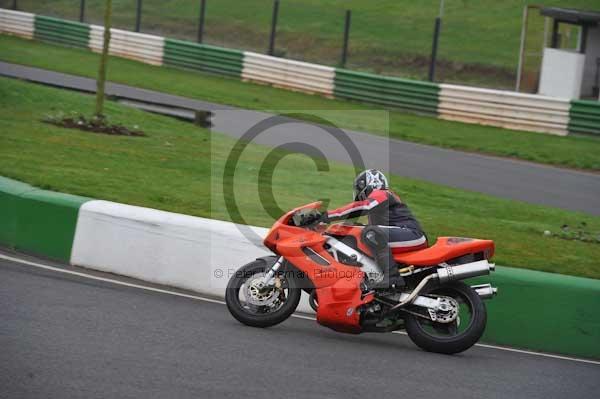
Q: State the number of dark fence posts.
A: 7